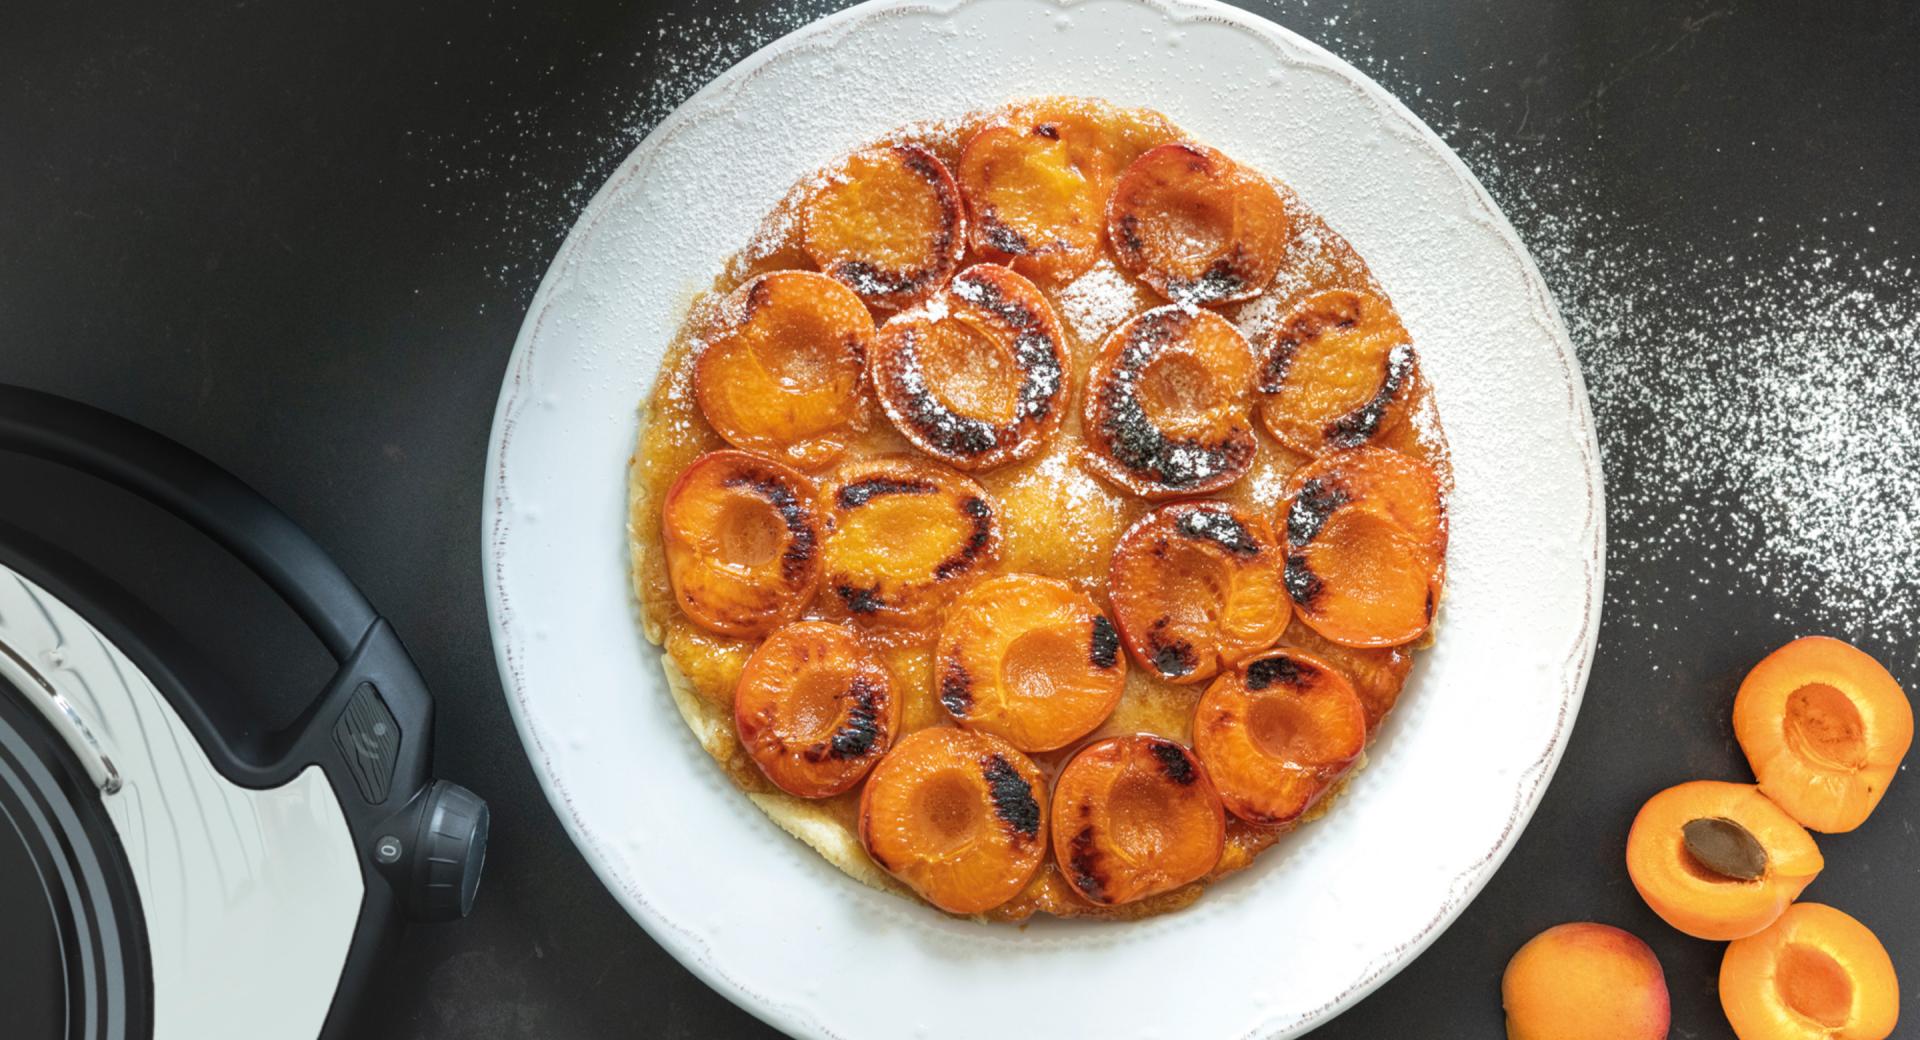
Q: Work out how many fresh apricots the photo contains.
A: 4